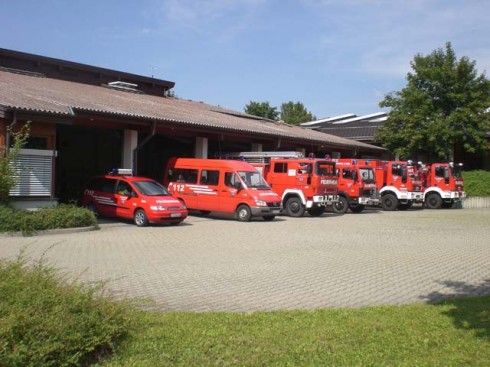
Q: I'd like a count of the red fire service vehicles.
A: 6